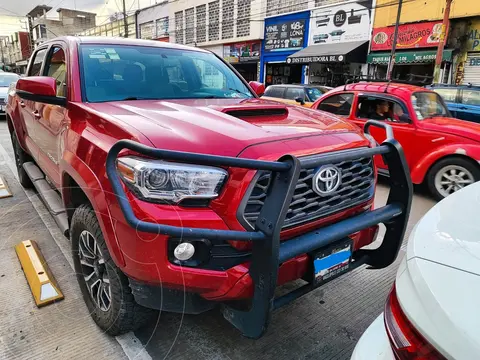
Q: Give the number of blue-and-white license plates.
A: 1